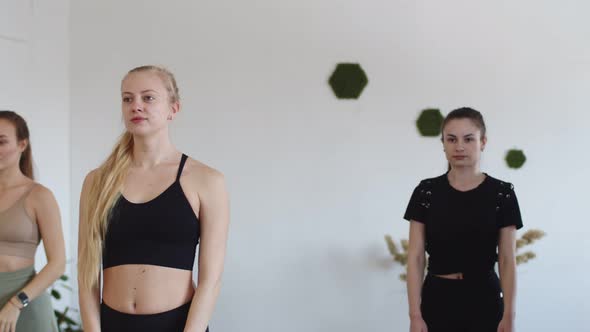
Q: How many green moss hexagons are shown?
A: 3